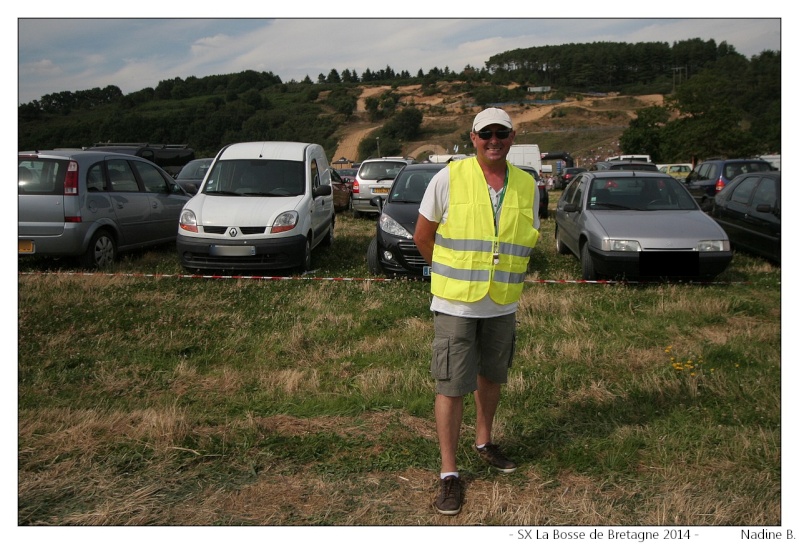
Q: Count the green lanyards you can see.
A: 1